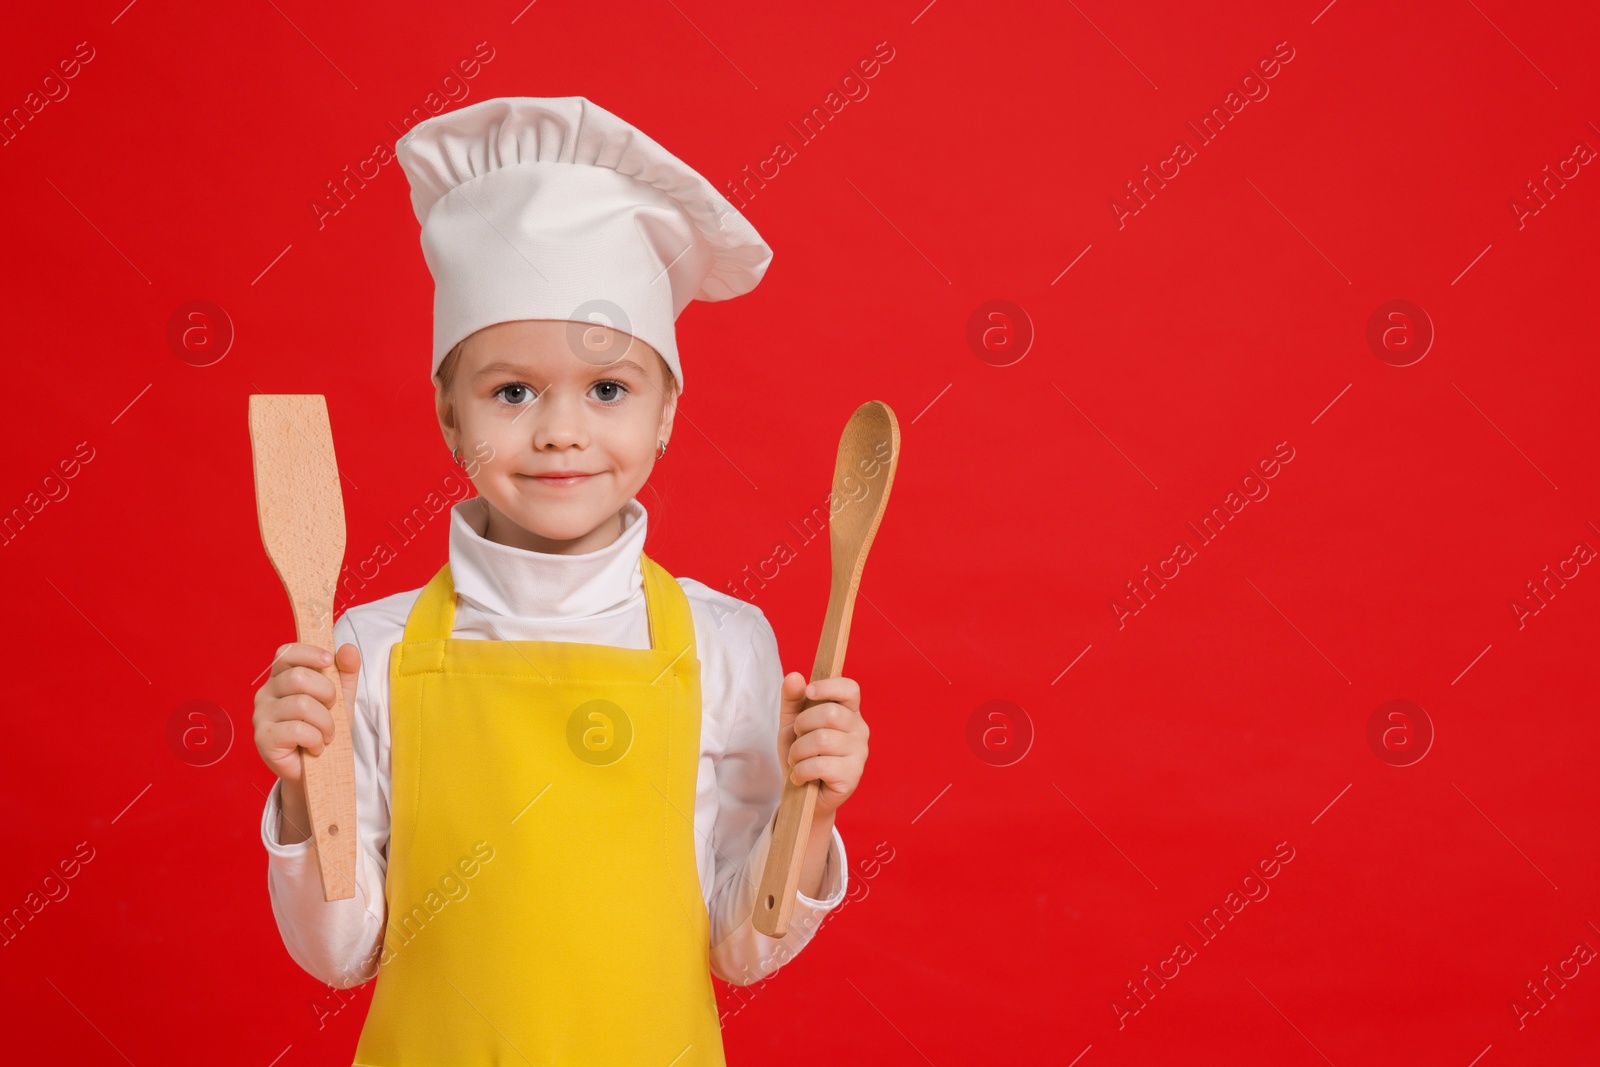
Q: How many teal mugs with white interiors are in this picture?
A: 0